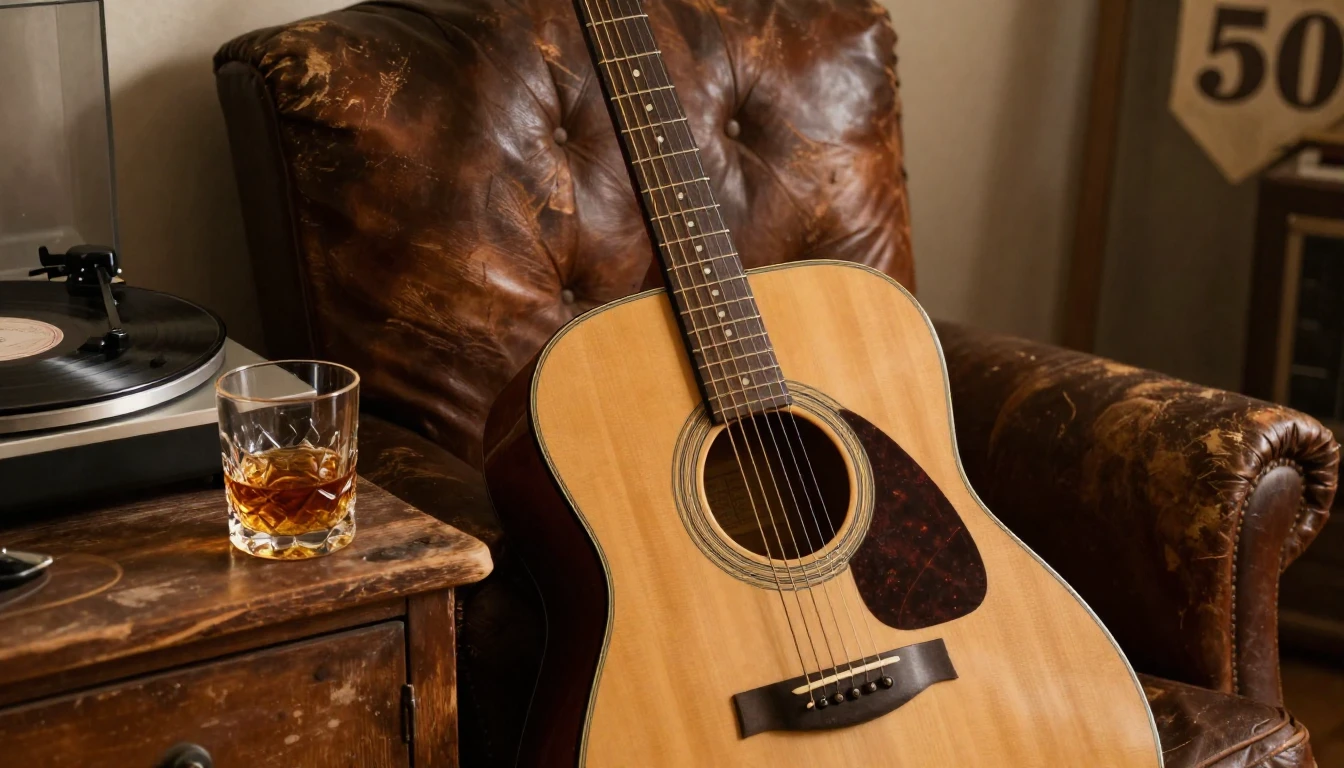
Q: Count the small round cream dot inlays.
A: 11